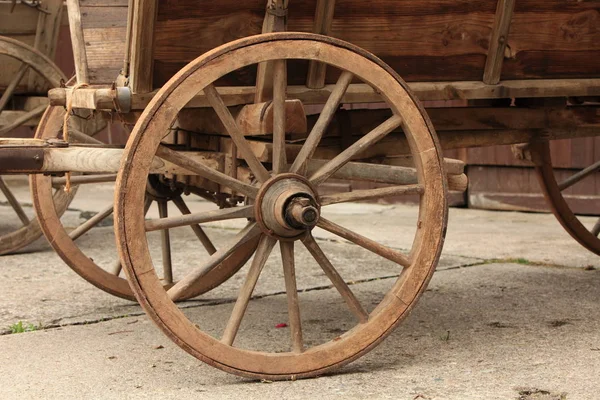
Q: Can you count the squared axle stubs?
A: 0